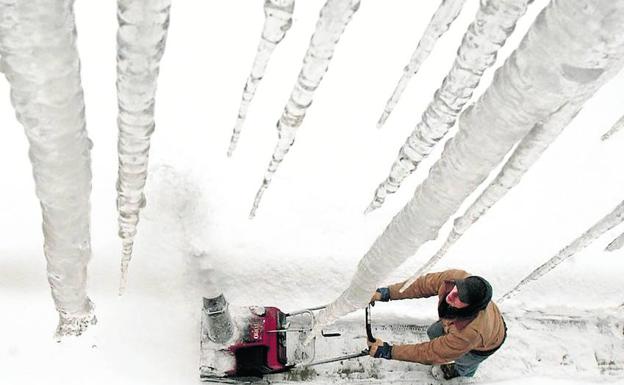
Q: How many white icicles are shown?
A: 11